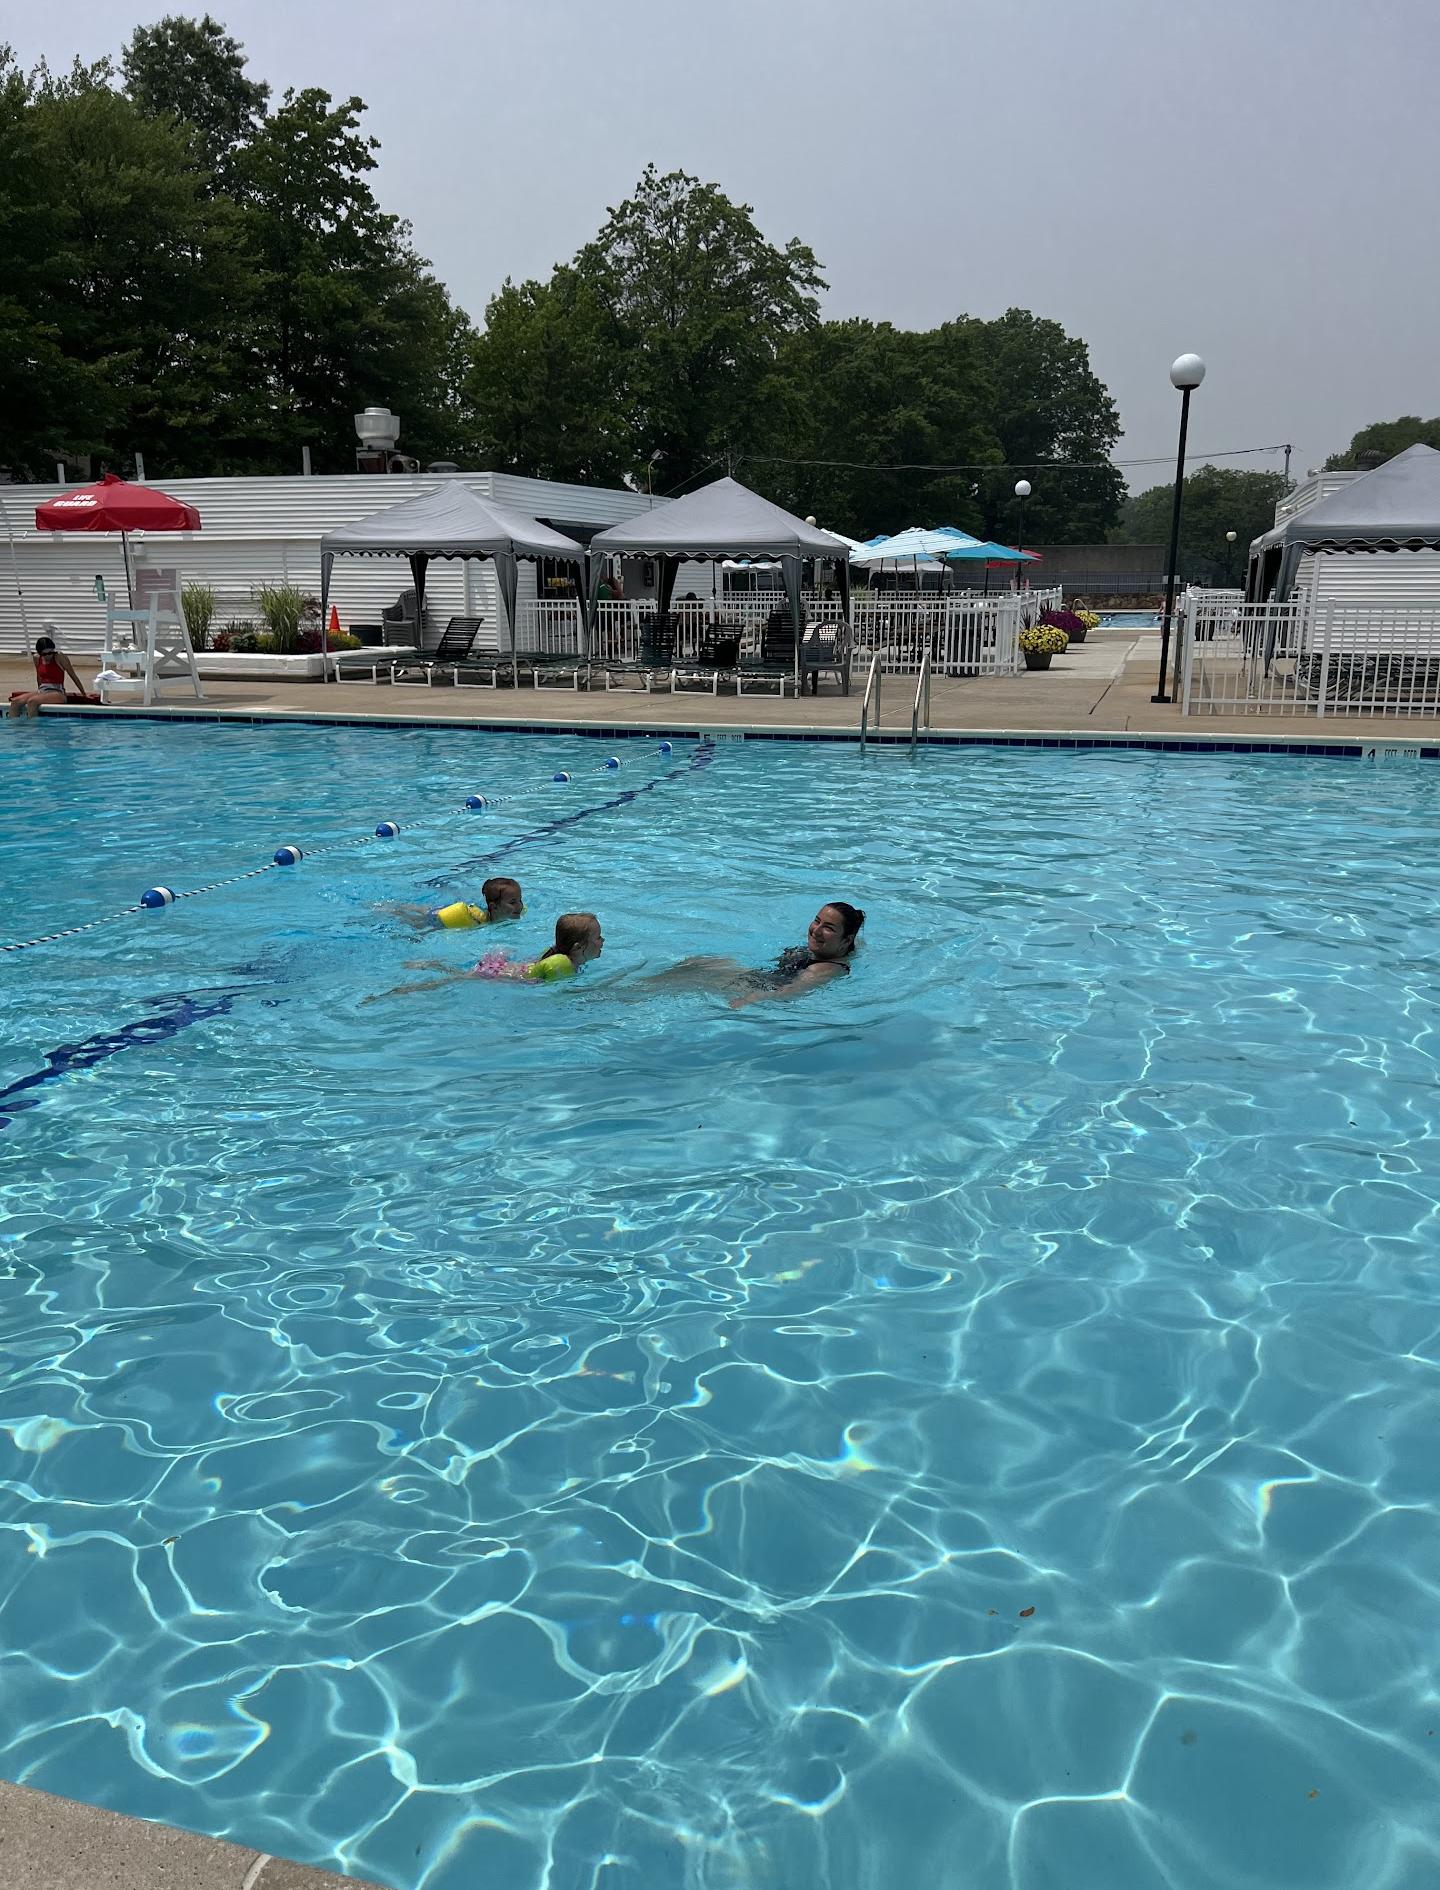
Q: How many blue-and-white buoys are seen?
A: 7